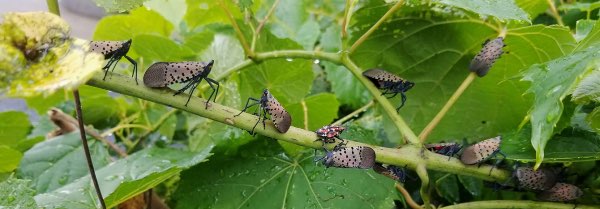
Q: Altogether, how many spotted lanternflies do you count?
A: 12